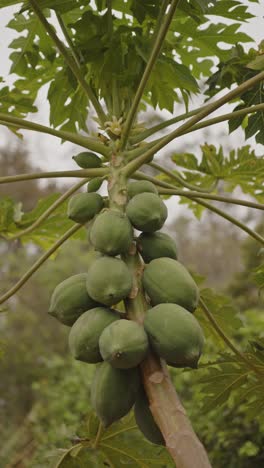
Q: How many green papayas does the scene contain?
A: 15